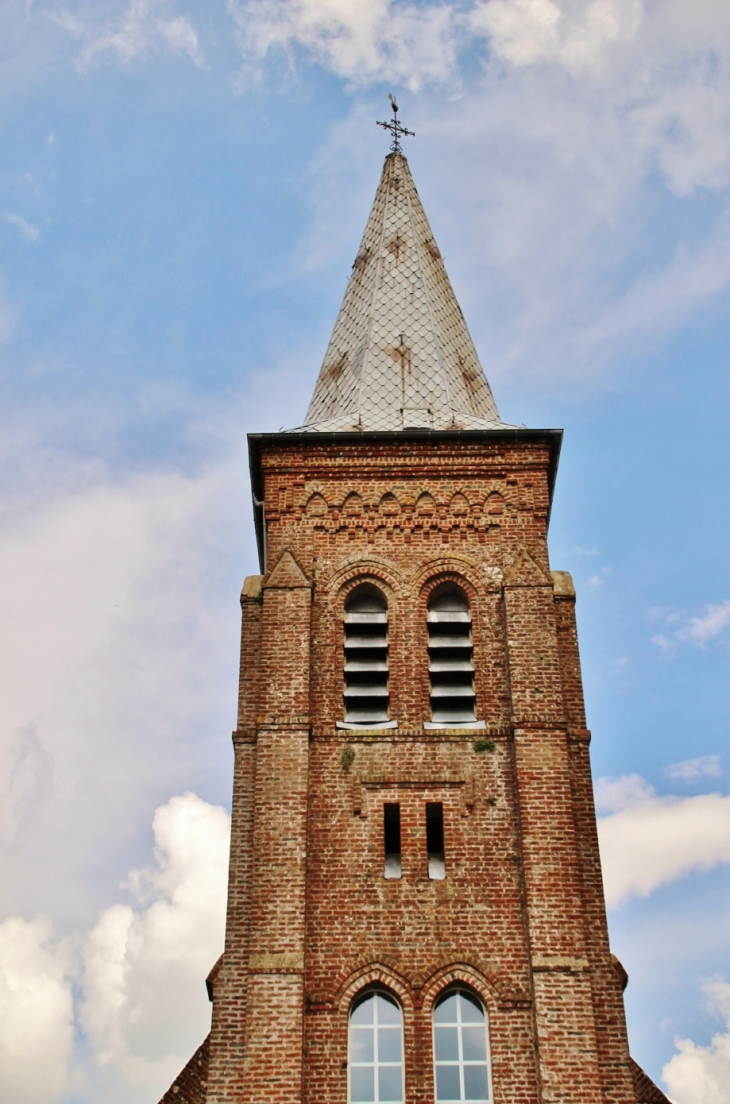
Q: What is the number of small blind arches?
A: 6